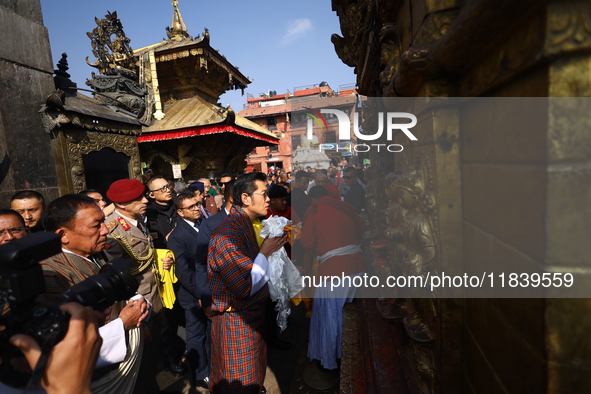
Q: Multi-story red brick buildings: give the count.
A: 1